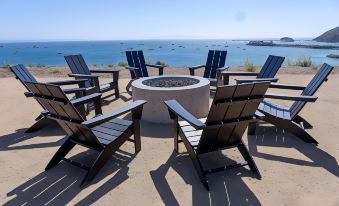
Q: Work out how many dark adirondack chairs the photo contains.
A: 8